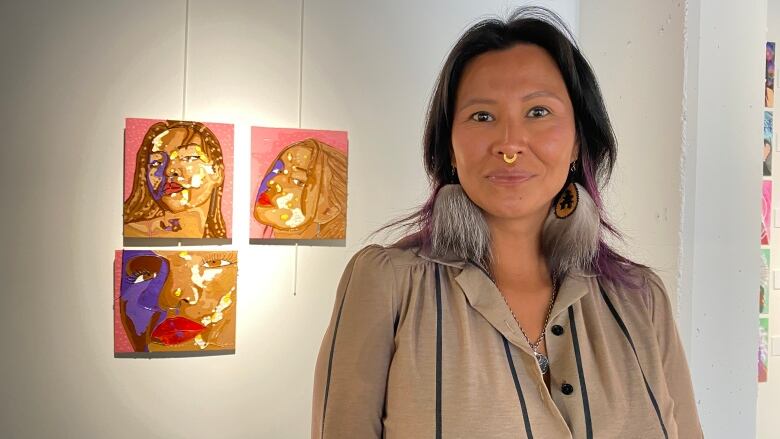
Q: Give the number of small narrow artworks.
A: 5